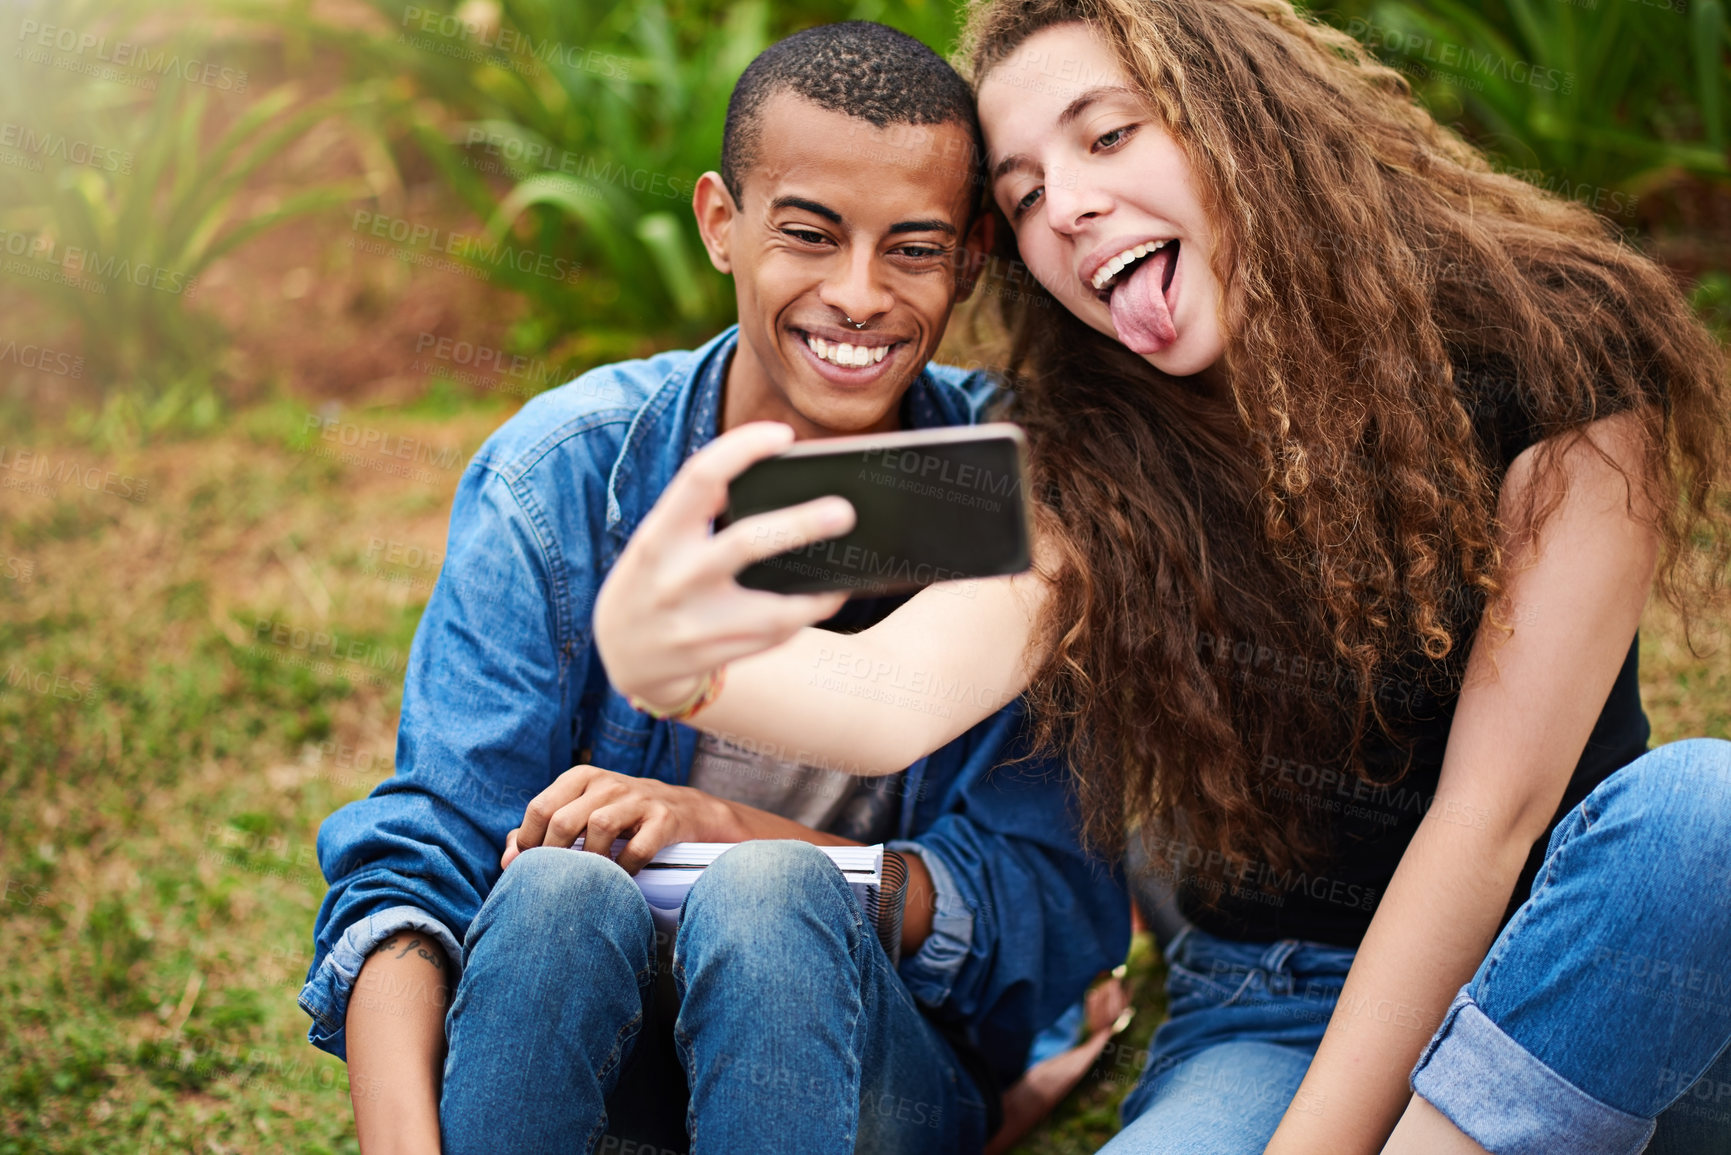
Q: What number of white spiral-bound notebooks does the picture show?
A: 1